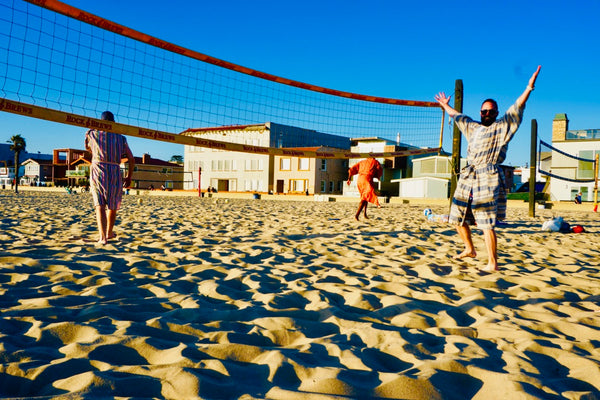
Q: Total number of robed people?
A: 3